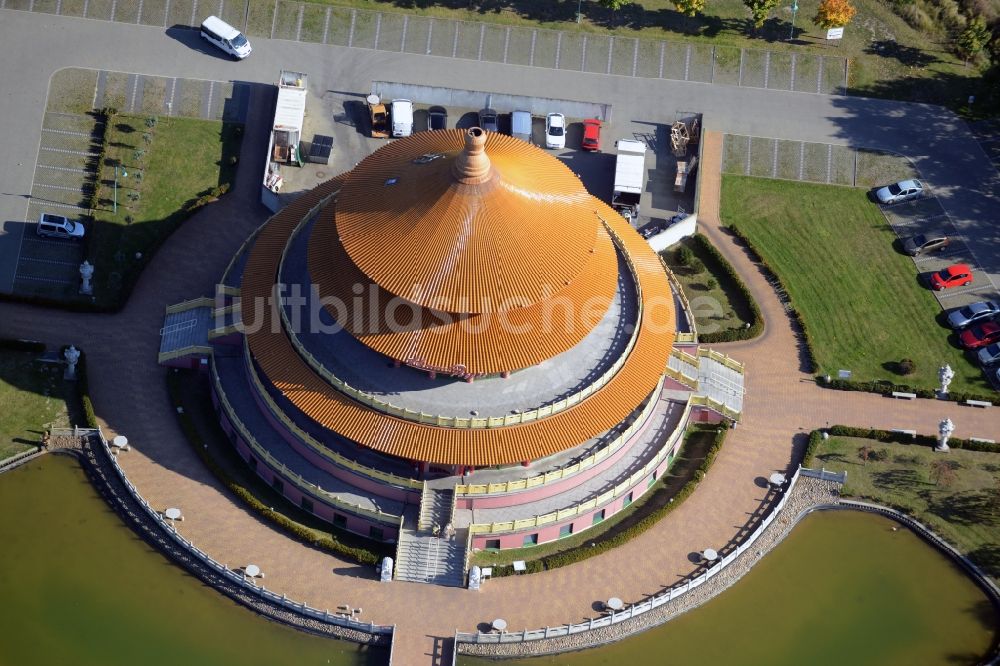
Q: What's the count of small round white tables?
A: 7